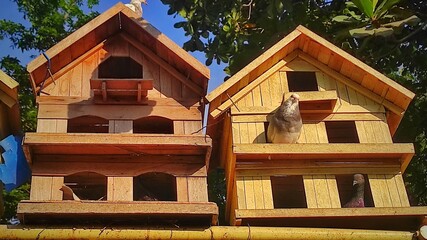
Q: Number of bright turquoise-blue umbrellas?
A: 0